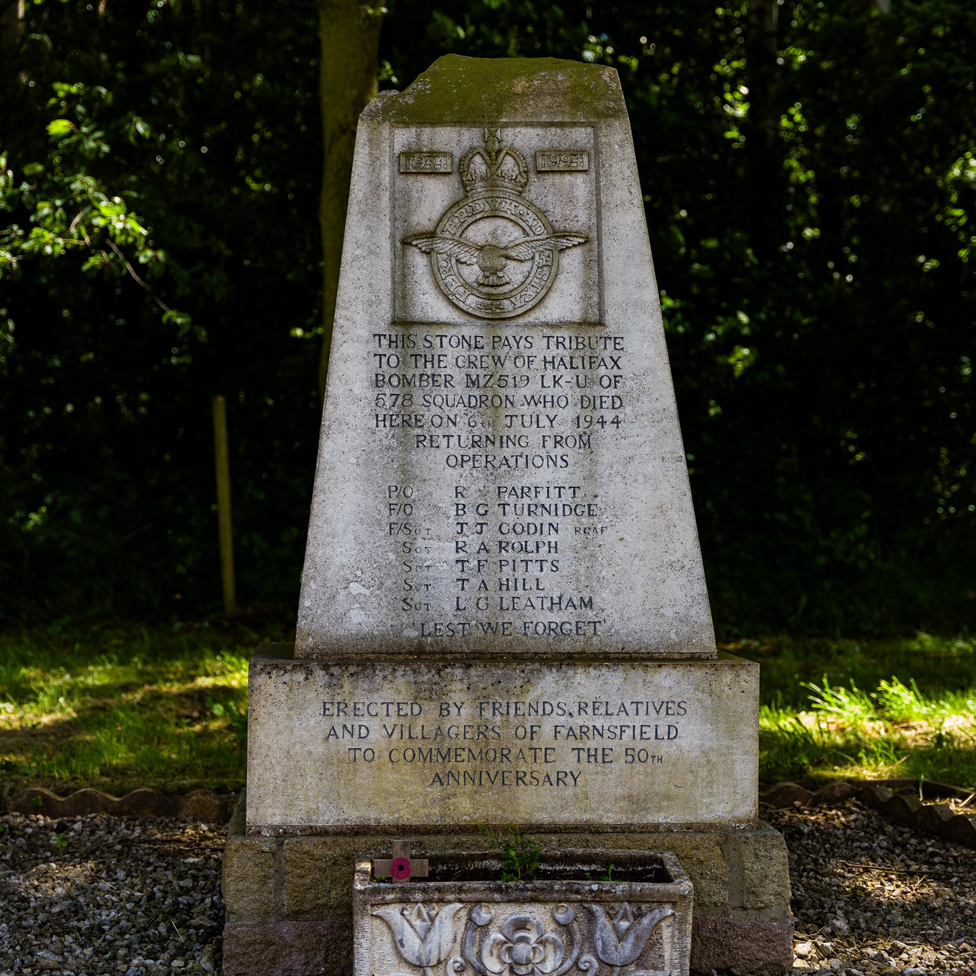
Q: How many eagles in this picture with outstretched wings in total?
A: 1